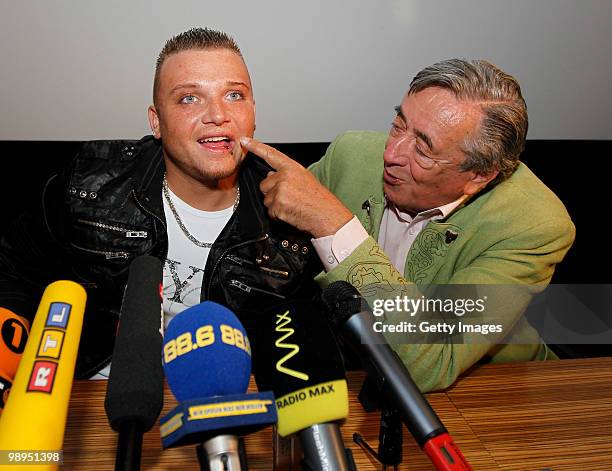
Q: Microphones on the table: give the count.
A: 6